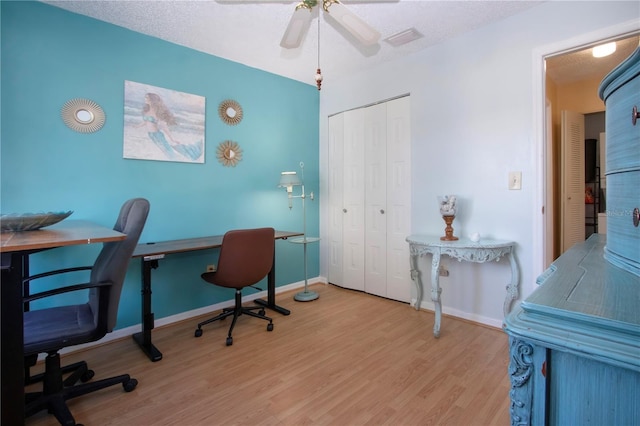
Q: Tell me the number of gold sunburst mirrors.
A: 3